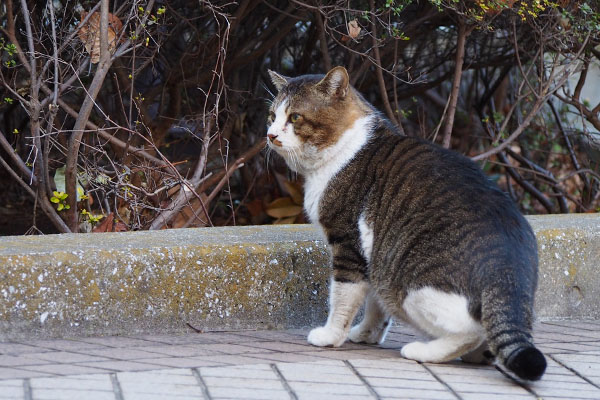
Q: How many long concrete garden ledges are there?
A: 1